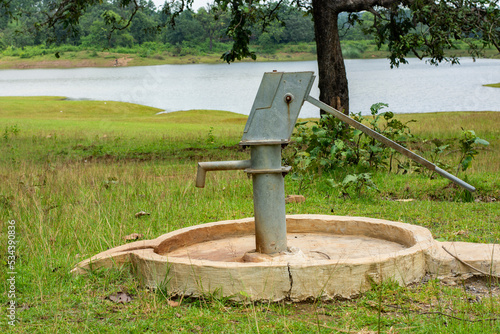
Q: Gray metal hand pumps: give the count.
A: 1